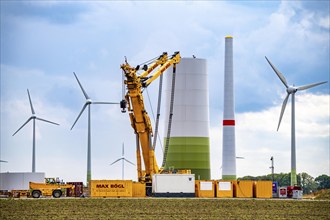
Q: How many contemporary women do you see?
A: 0